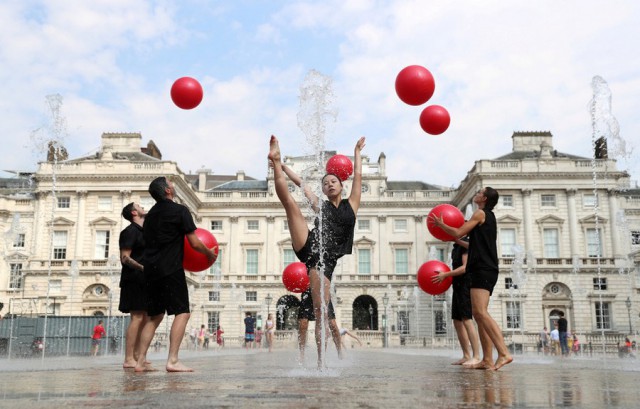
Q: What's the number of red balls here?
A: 8